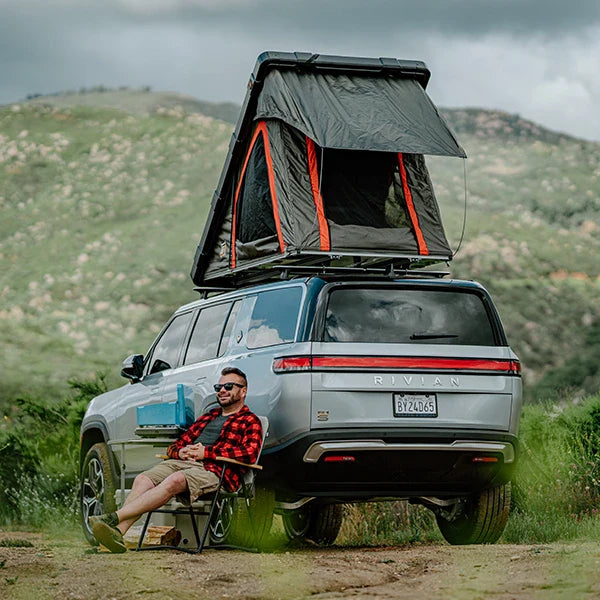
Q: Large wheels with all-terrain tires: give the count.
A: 4